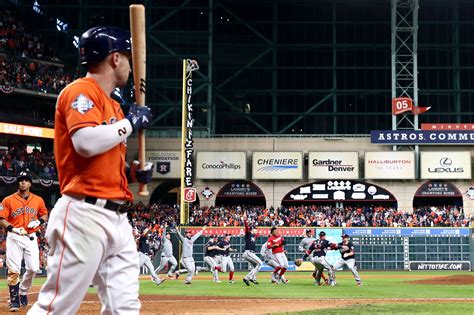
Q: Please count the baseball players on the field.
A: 13